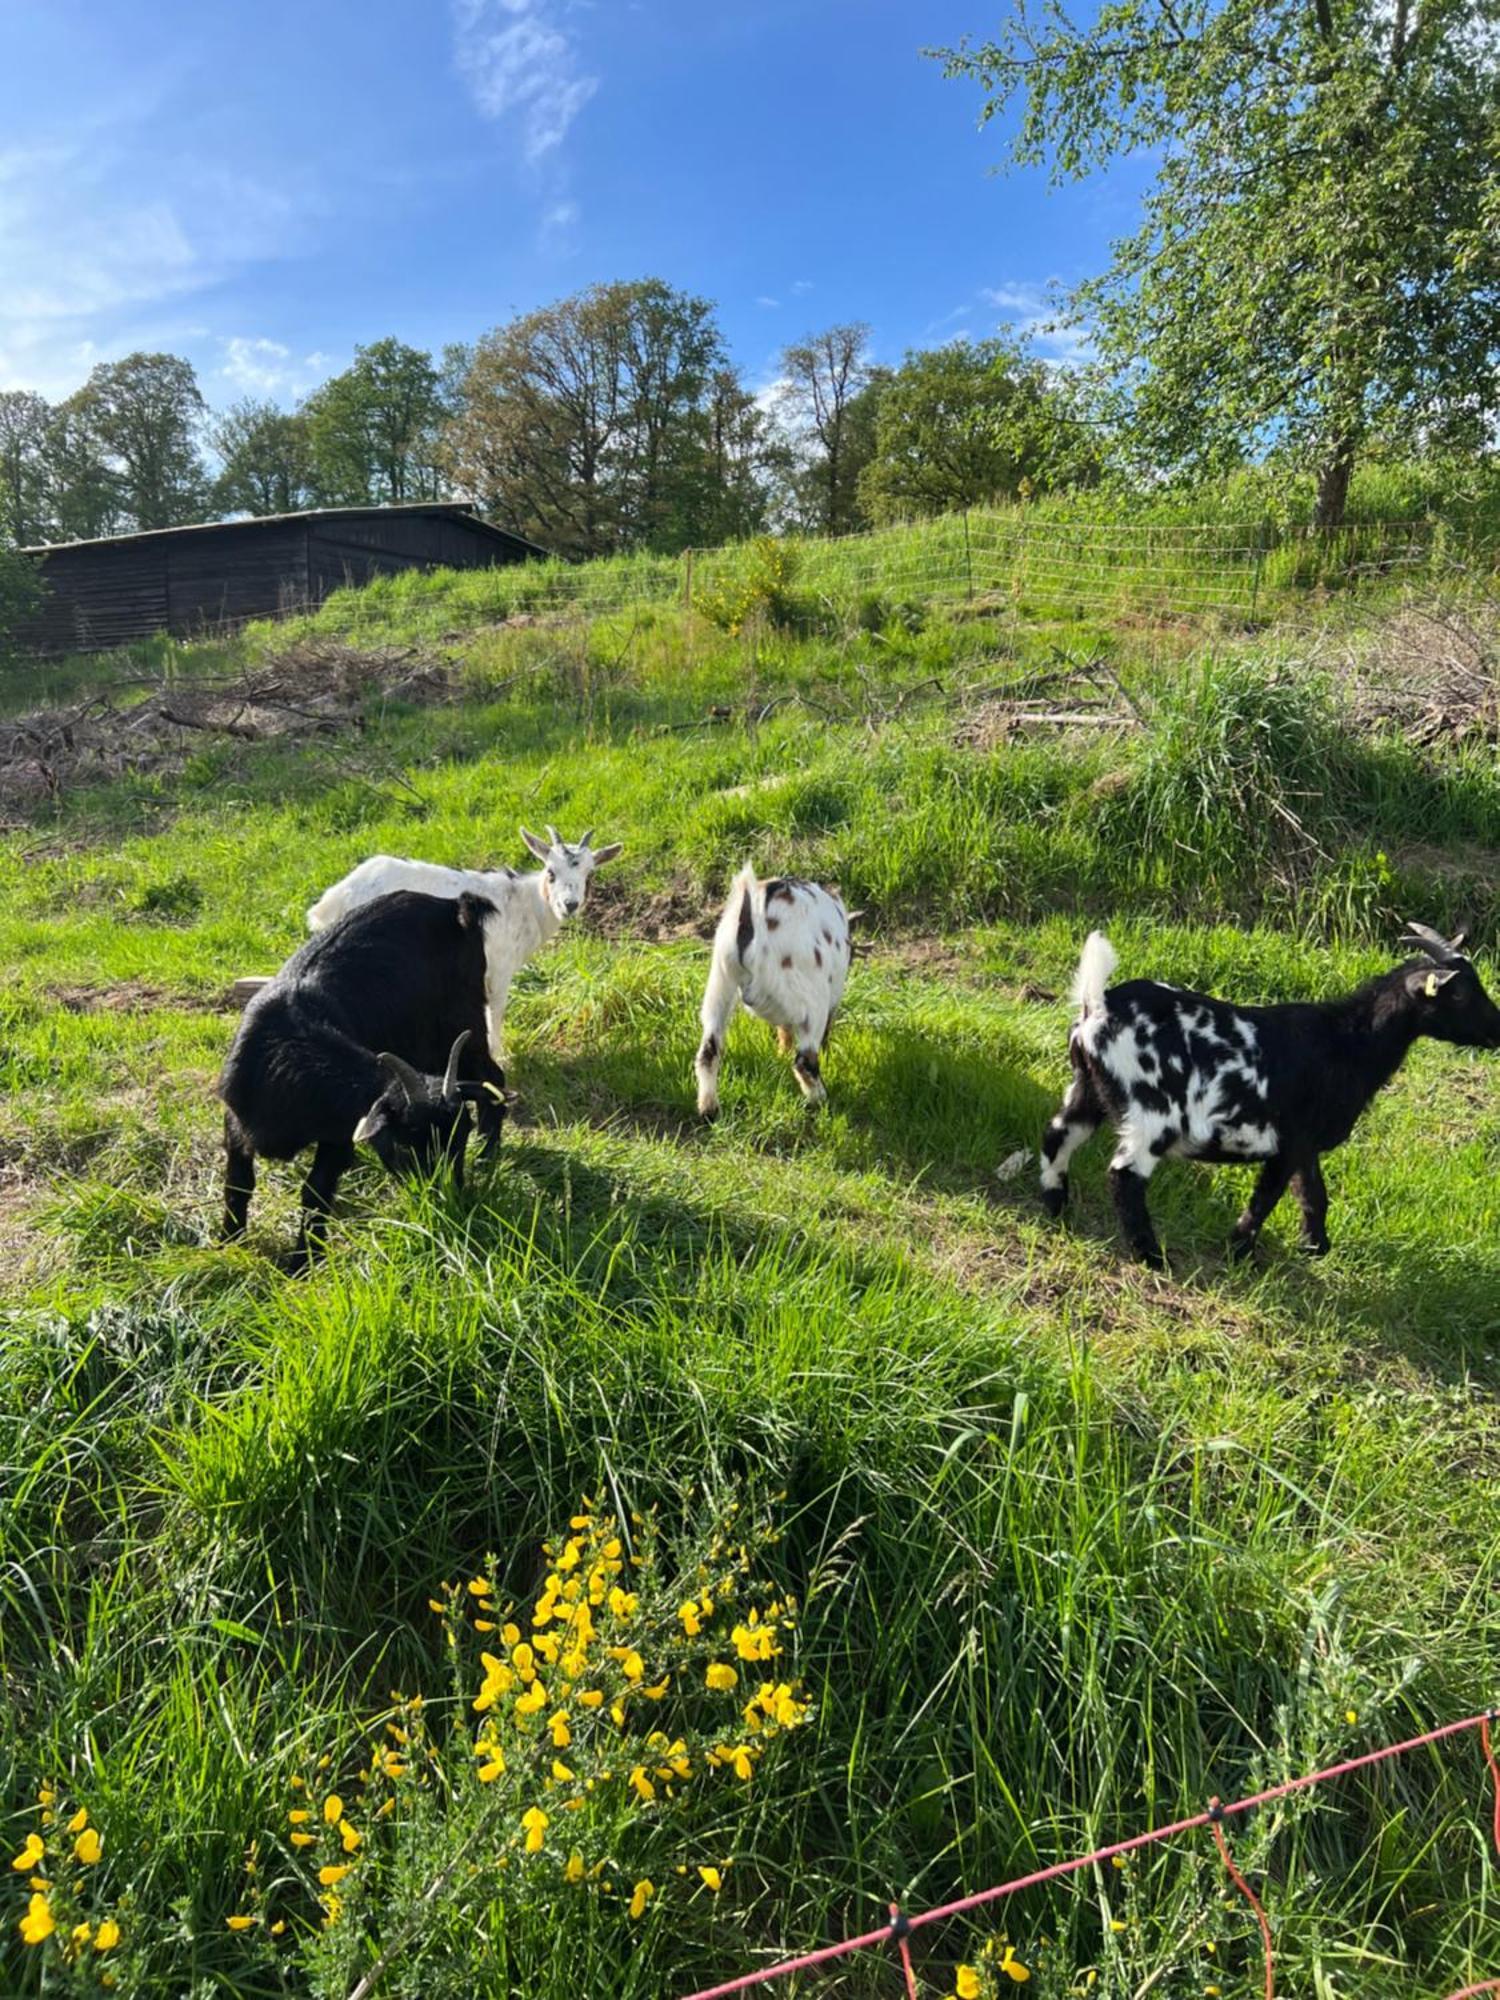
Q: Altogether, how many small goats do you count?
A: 4